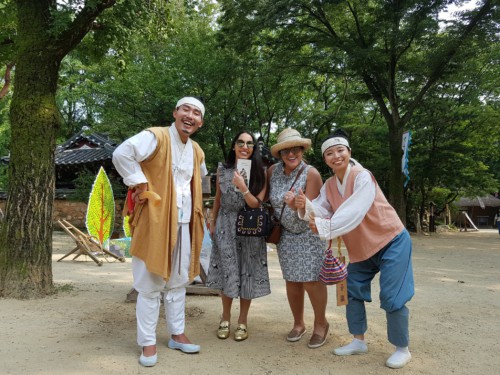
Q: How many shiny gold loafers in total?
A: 2